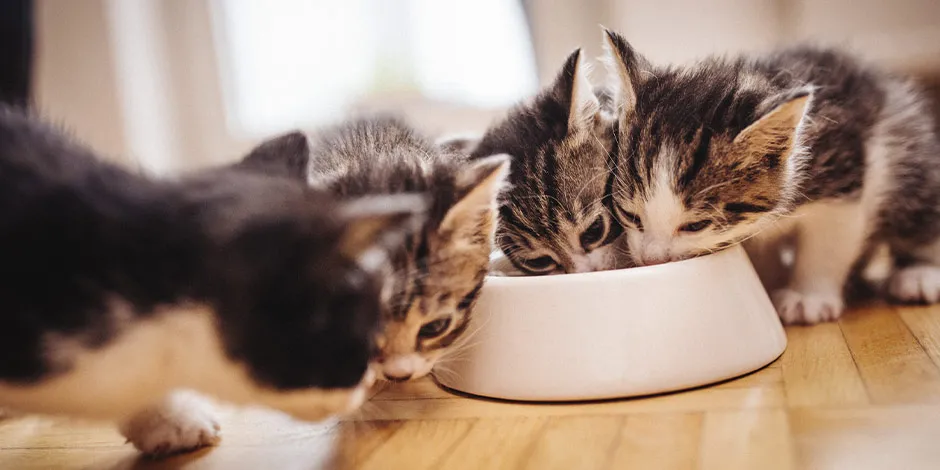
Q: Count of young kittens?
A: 4